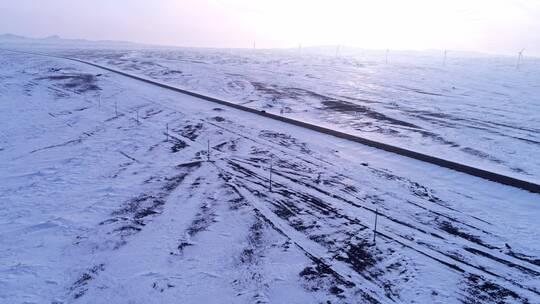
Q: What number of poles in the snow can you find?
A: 7